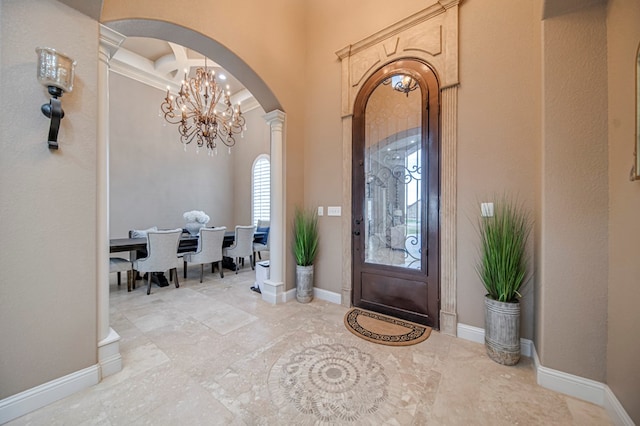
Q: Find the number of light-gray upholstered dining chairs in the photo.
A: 5